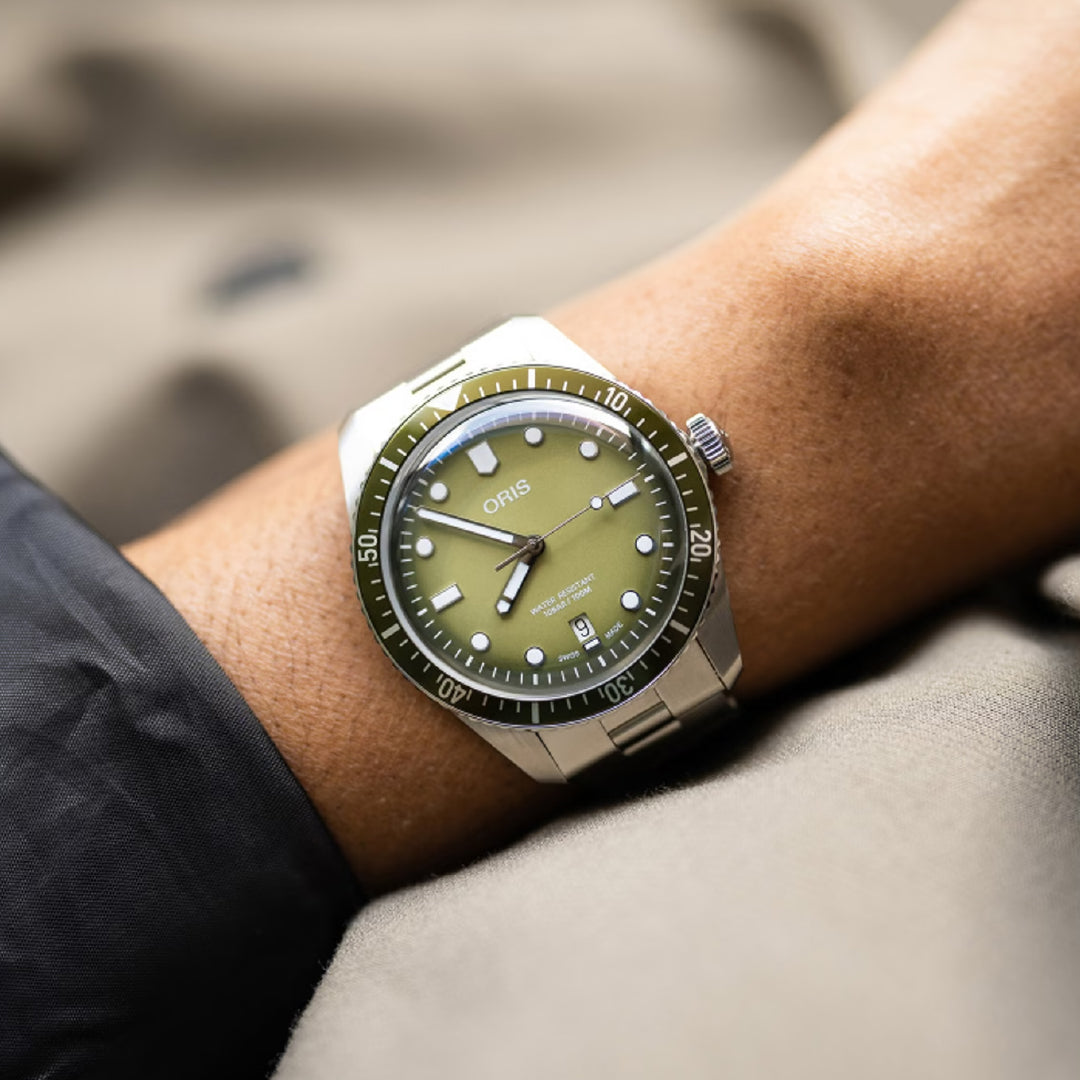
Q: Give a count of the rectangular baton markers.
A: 3